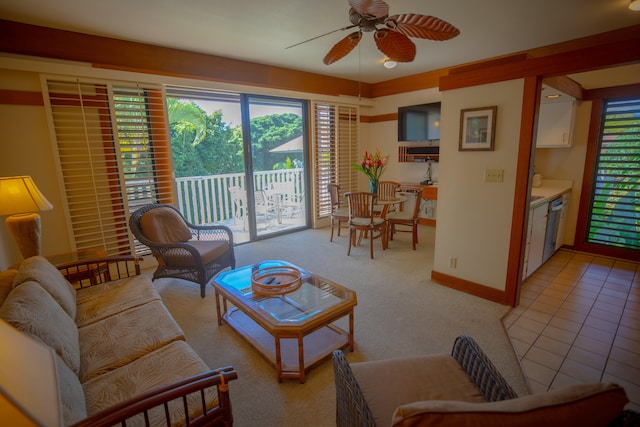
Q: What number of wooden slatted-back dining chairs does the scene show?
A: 4